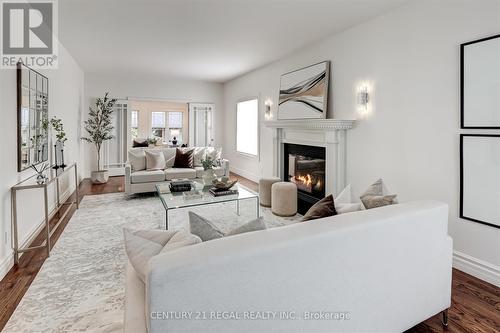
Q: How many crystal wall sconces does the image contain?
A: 2